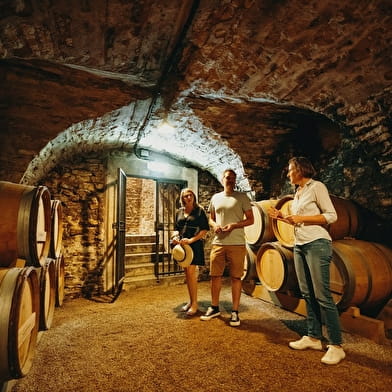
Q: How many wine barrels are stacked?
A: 10